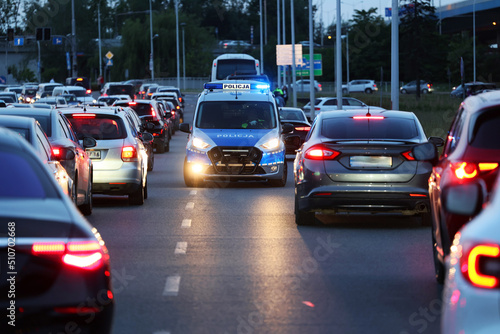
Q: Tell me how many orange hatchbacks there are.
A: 0